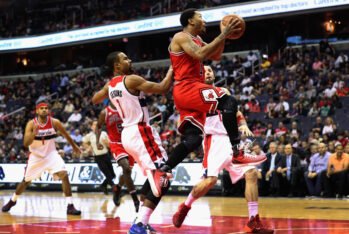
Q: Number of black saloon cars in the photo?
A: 0